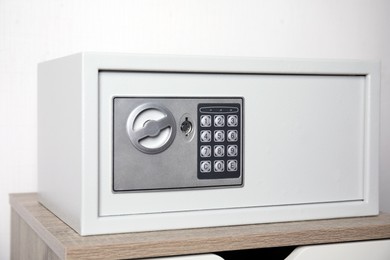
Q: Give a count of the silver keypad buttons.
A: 12